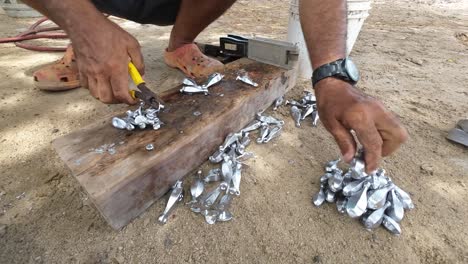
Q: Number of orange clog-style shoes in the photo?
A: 2